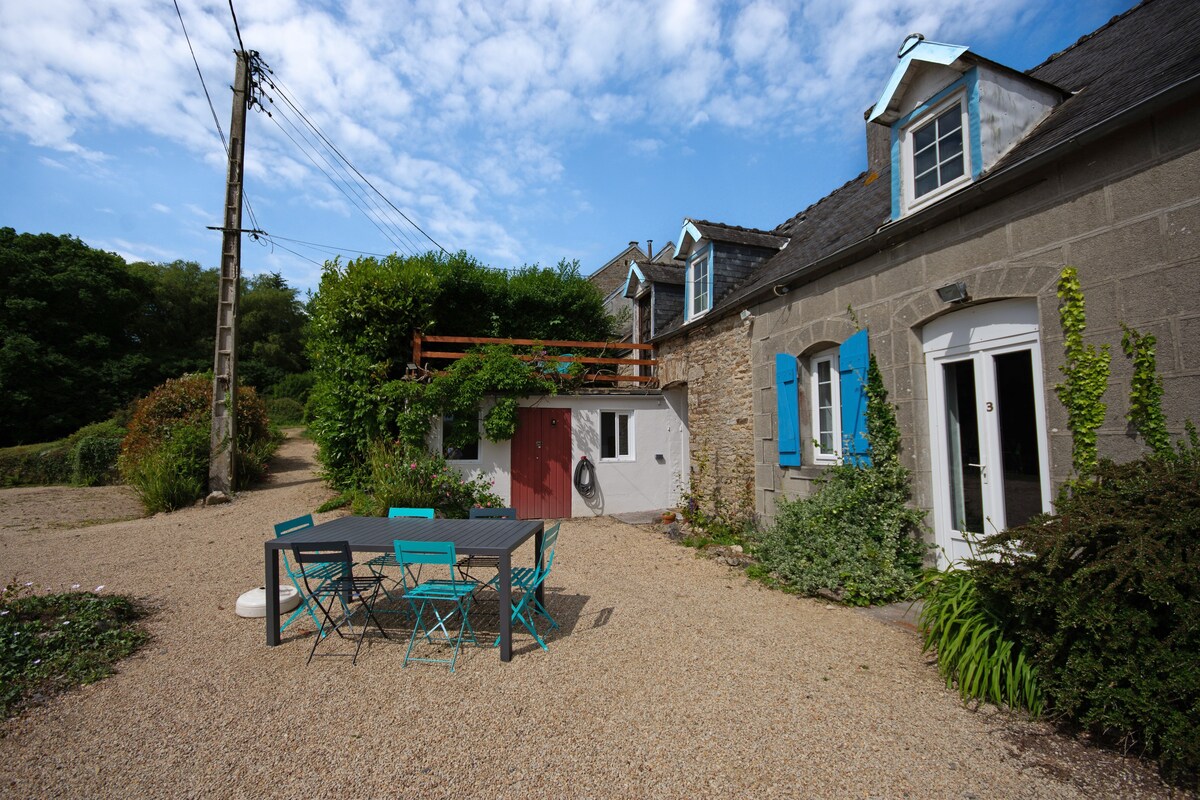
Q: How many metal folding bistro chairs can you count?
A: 6